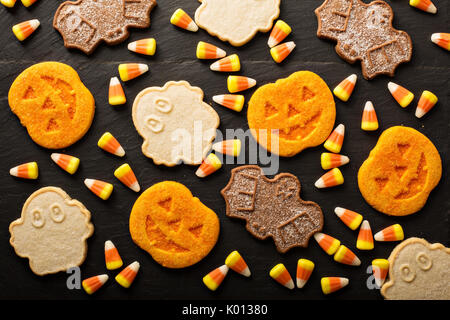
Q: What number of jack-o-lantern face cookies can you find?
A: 4